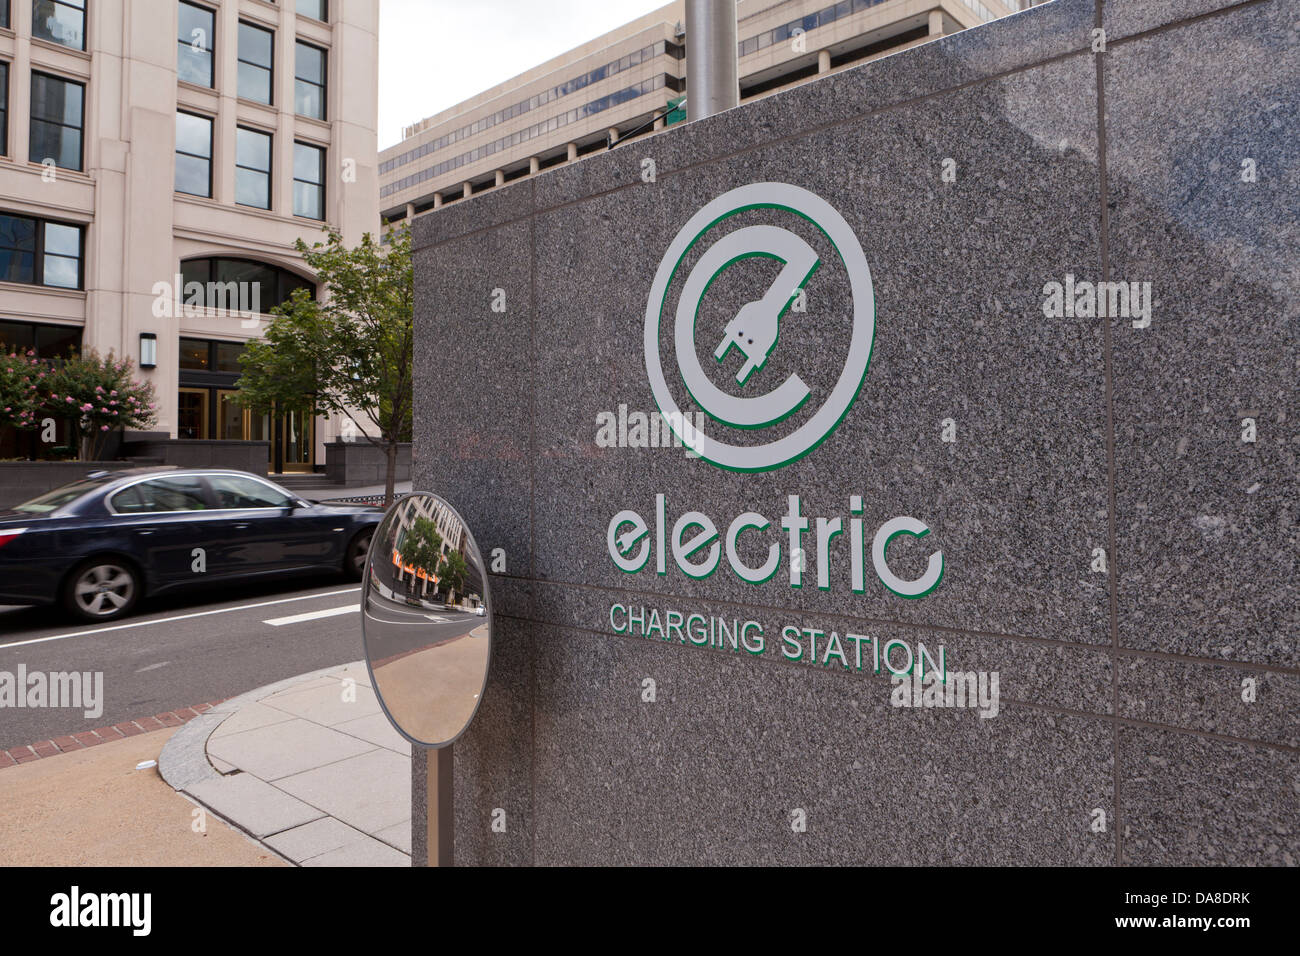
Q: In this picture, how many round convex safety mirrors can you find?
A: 1